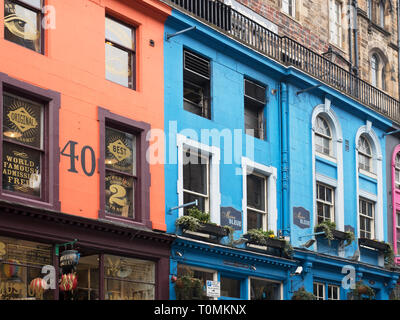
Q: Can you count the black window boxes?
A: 4